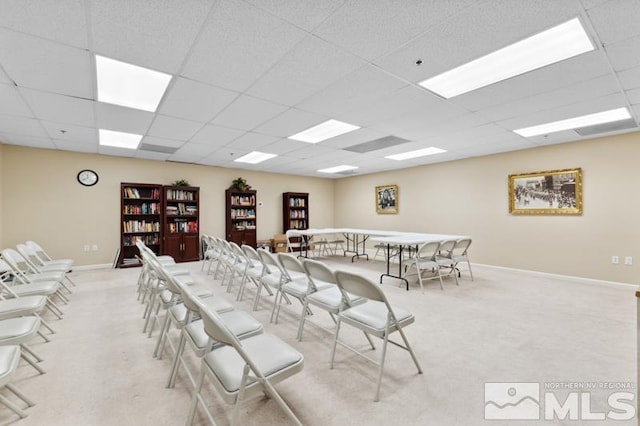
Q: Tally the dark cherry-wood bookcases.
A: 4